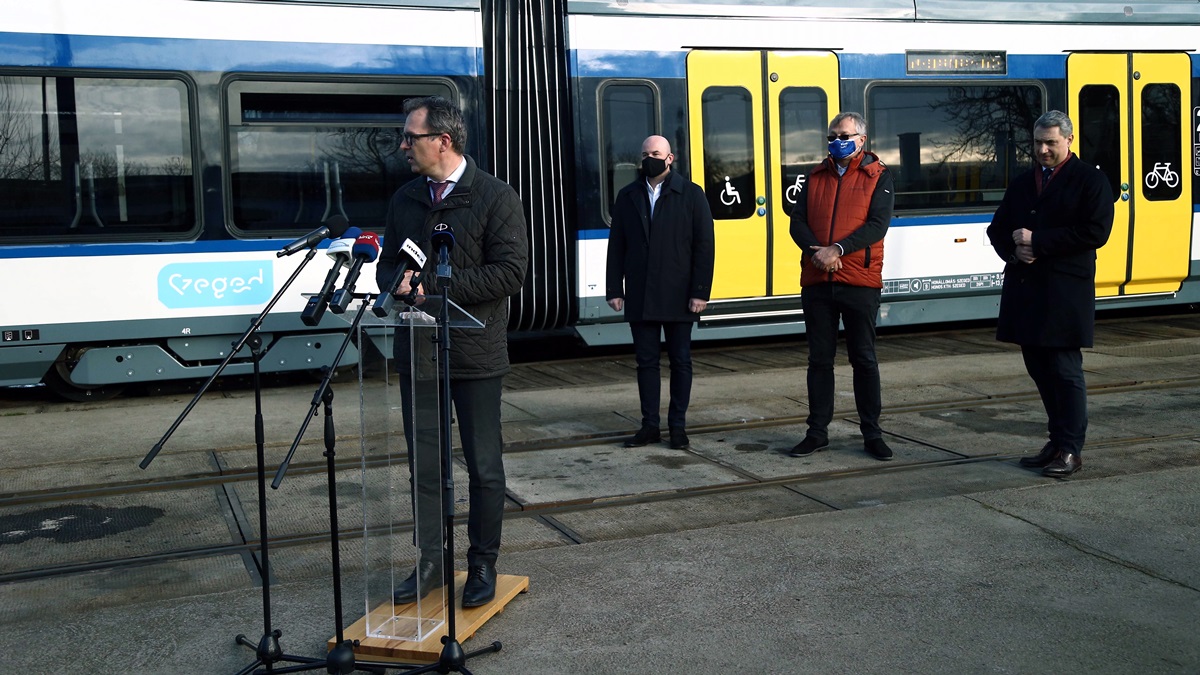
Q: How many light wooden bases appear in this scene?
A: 1